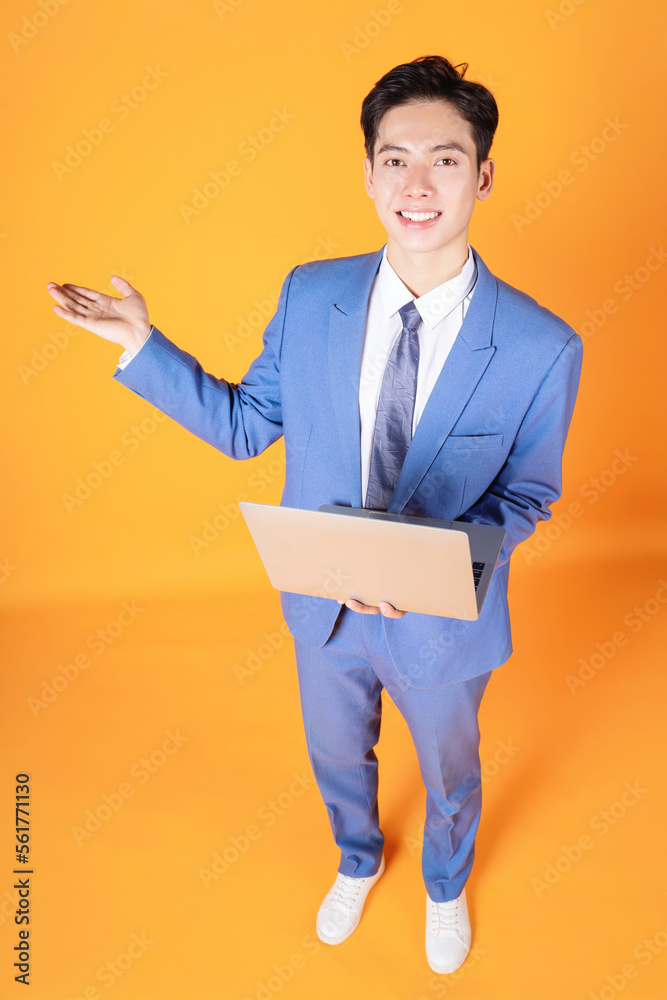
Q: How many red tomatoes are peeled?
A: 0